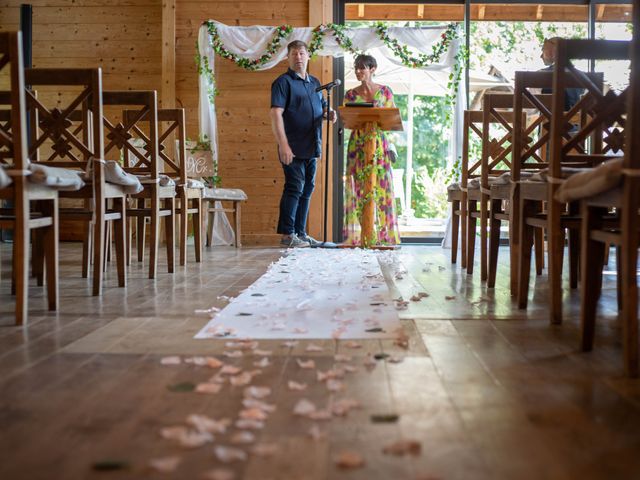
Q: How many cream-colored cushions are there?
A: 11